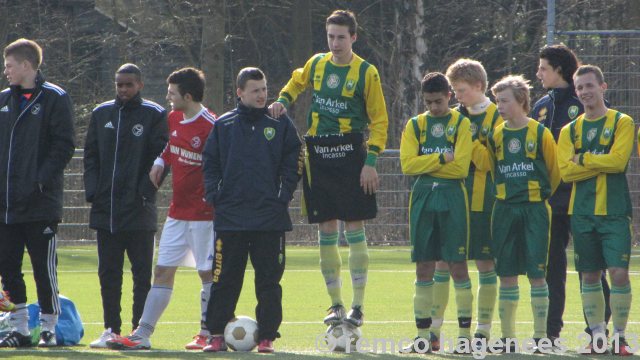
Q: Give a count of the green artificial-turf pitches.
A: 1